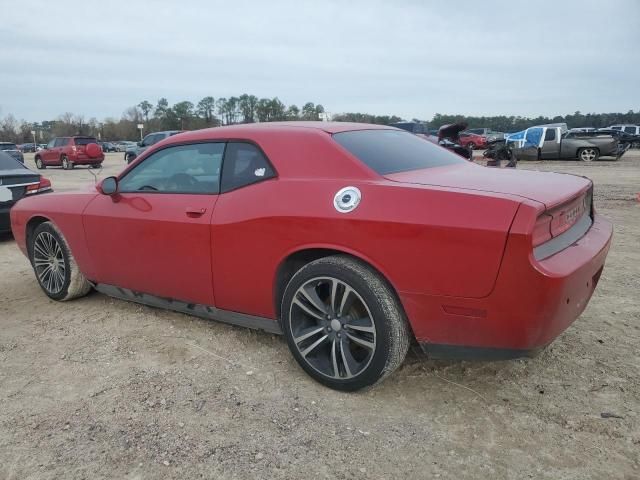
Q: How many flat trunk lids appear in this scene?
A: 1